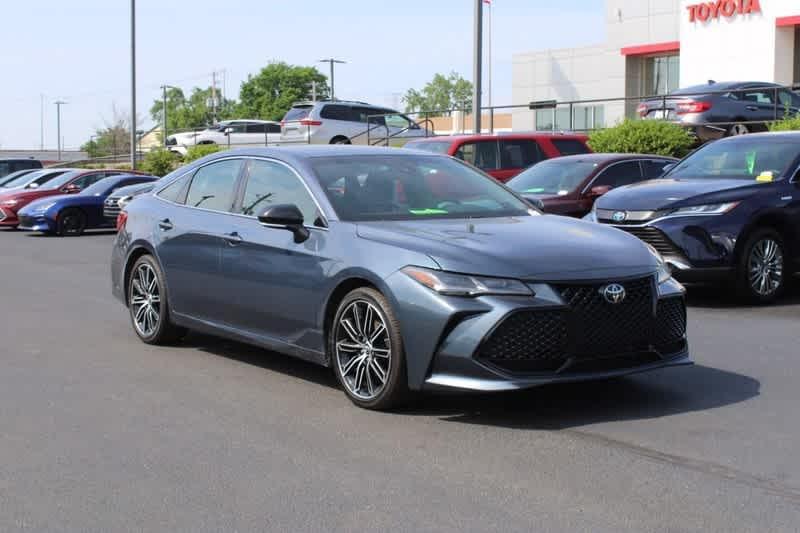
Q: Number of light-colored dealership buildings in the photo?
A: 1